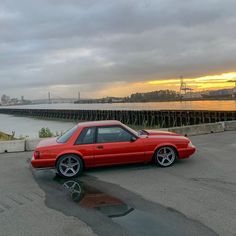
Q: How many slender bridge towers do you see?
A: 2